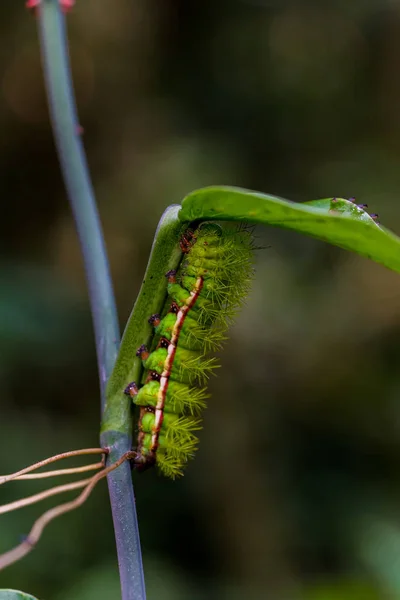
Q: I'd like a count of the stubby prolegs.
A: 4